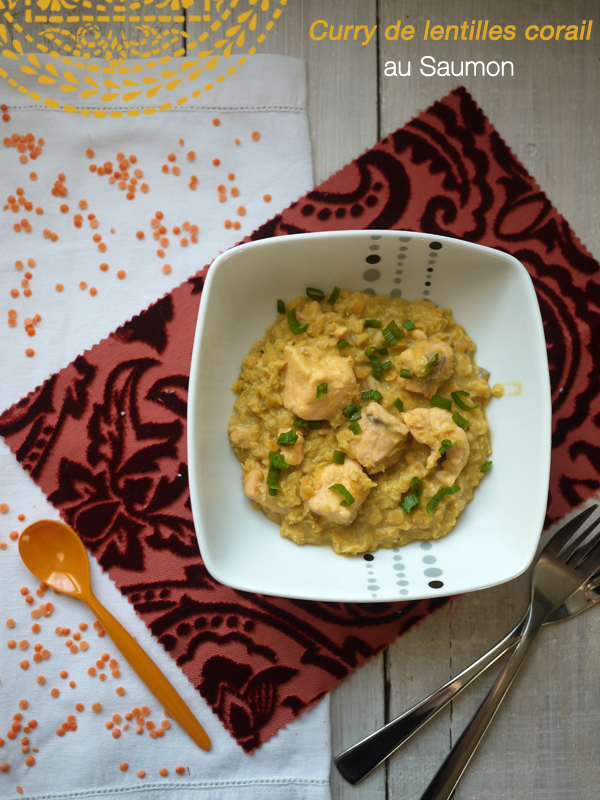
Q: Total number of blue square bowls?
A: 0